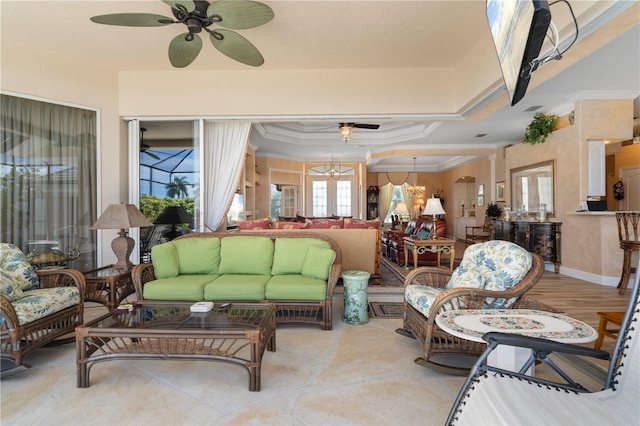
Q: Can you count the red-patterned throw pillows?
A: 4